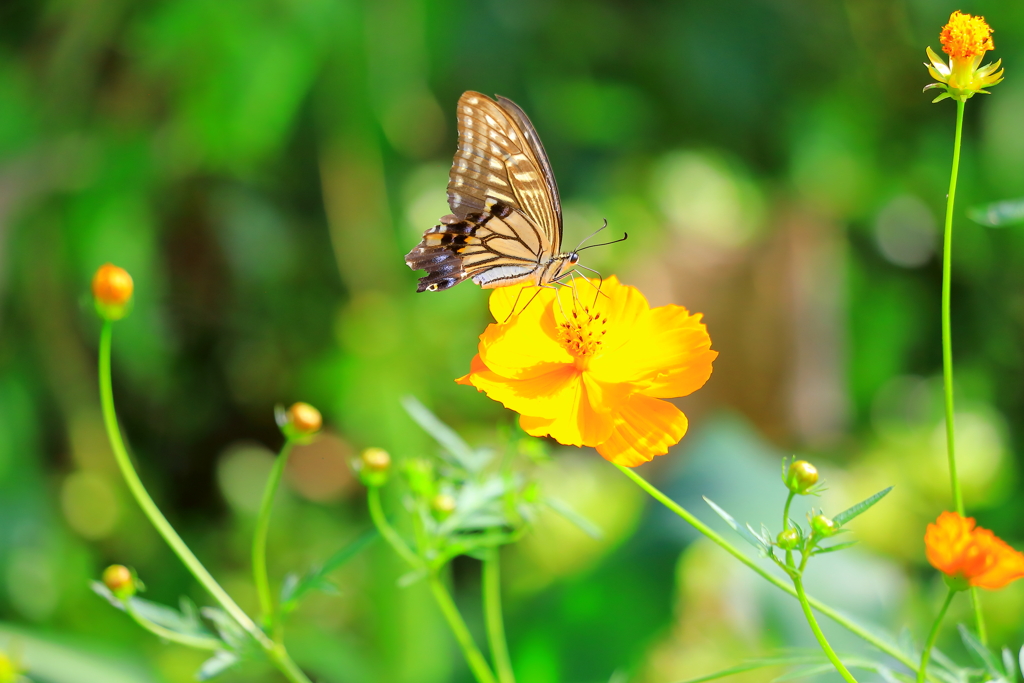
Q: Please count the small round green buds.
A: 3